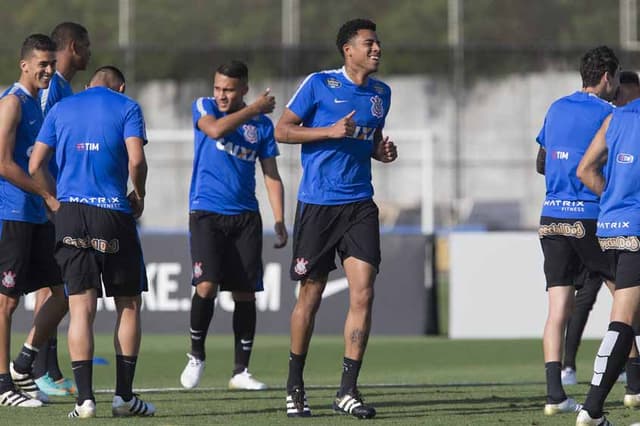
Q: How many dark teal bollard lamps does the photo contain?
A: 0